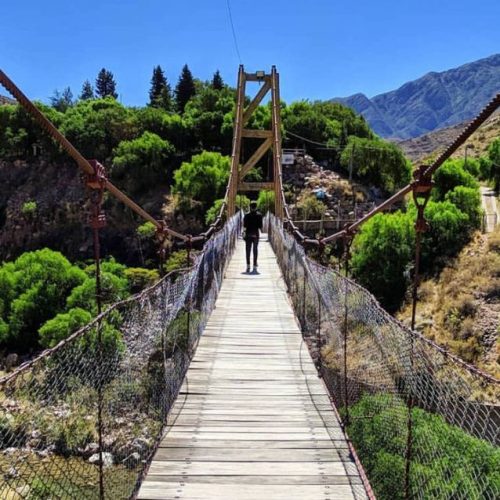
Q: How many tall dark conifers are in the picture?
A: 5